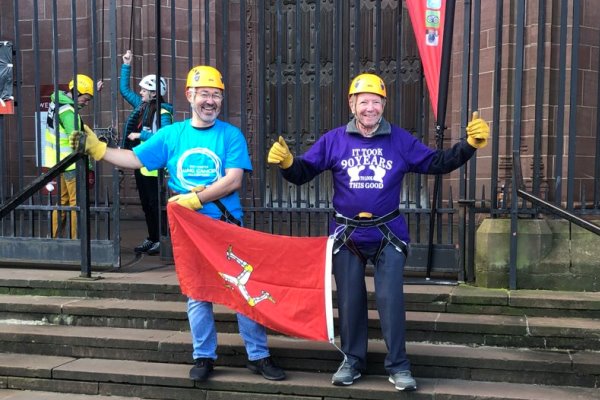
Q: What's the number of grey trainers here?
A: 2